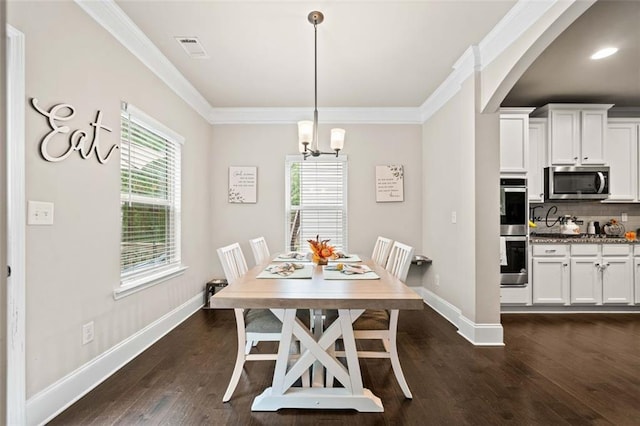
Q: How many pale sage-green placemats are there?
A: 4